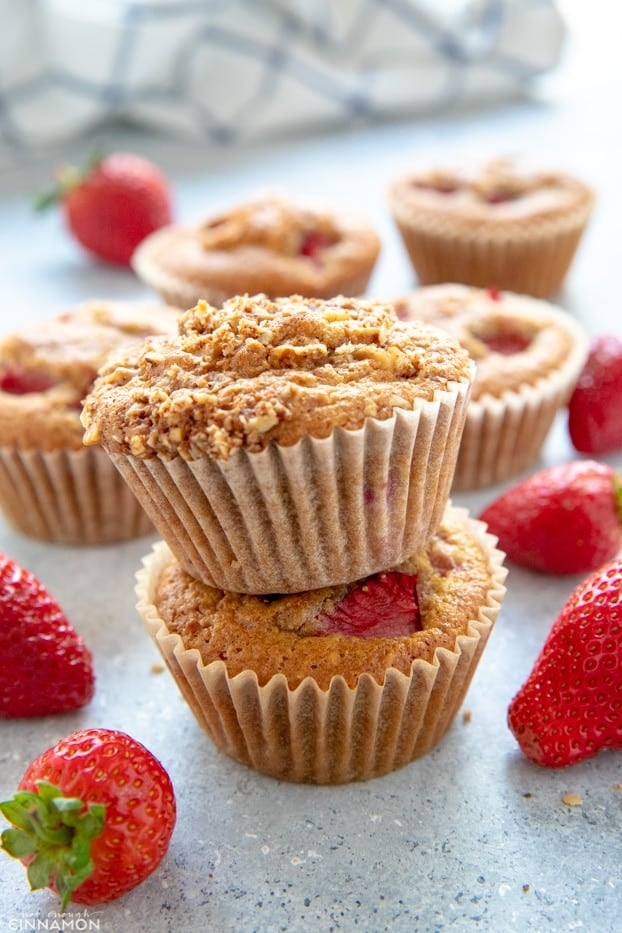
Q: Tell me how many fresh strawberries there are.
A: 6